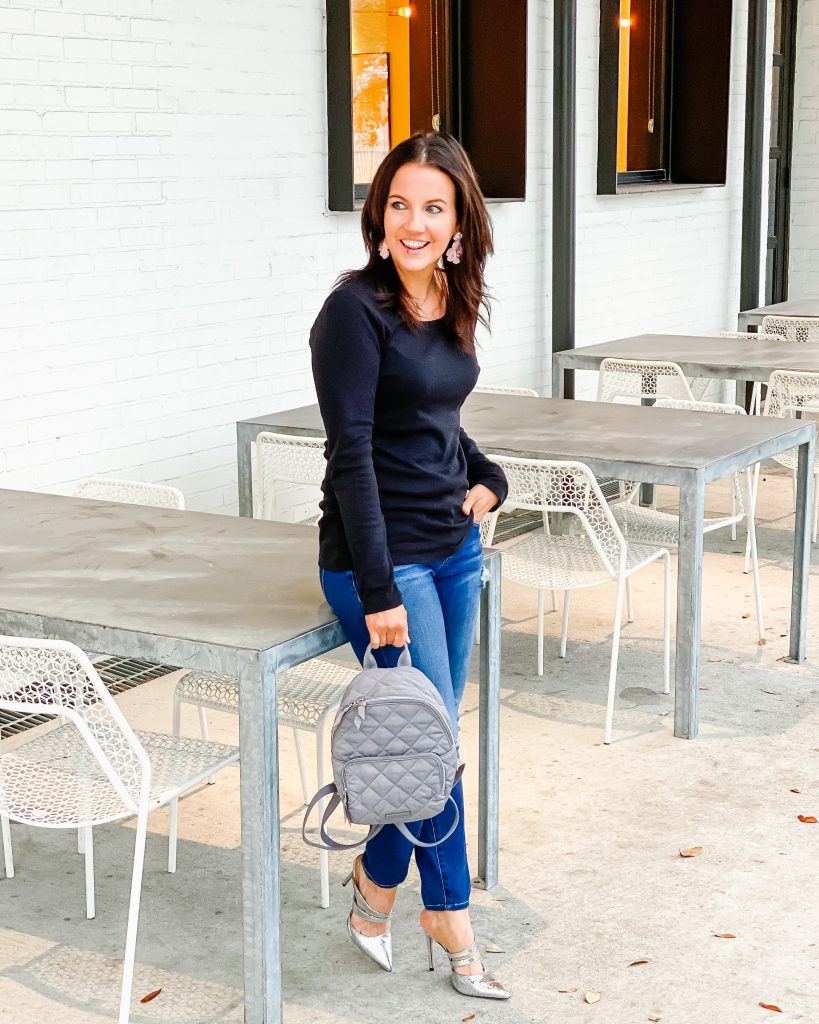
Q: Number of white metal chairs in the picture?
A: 11